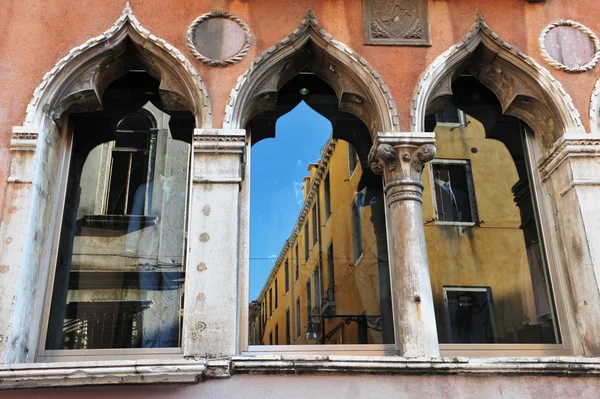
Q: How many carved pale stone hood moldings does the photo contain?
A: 3